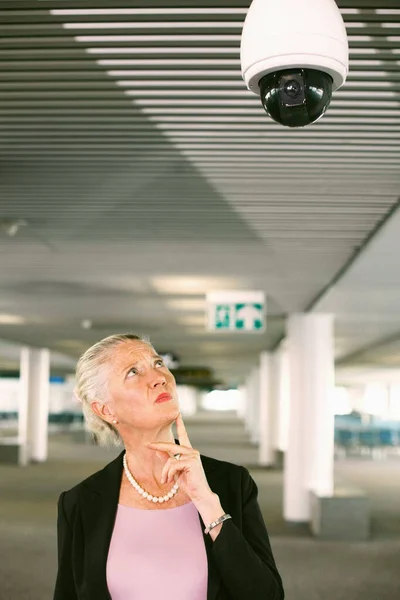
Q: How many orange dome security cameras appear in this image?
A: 0